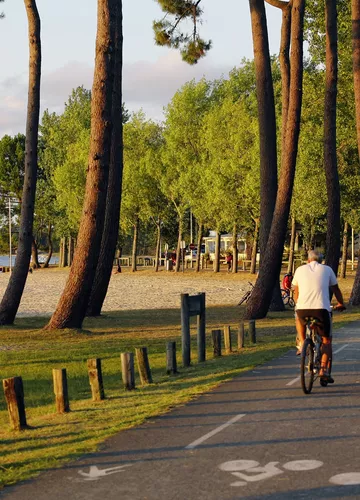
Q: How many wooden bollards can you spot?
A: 10